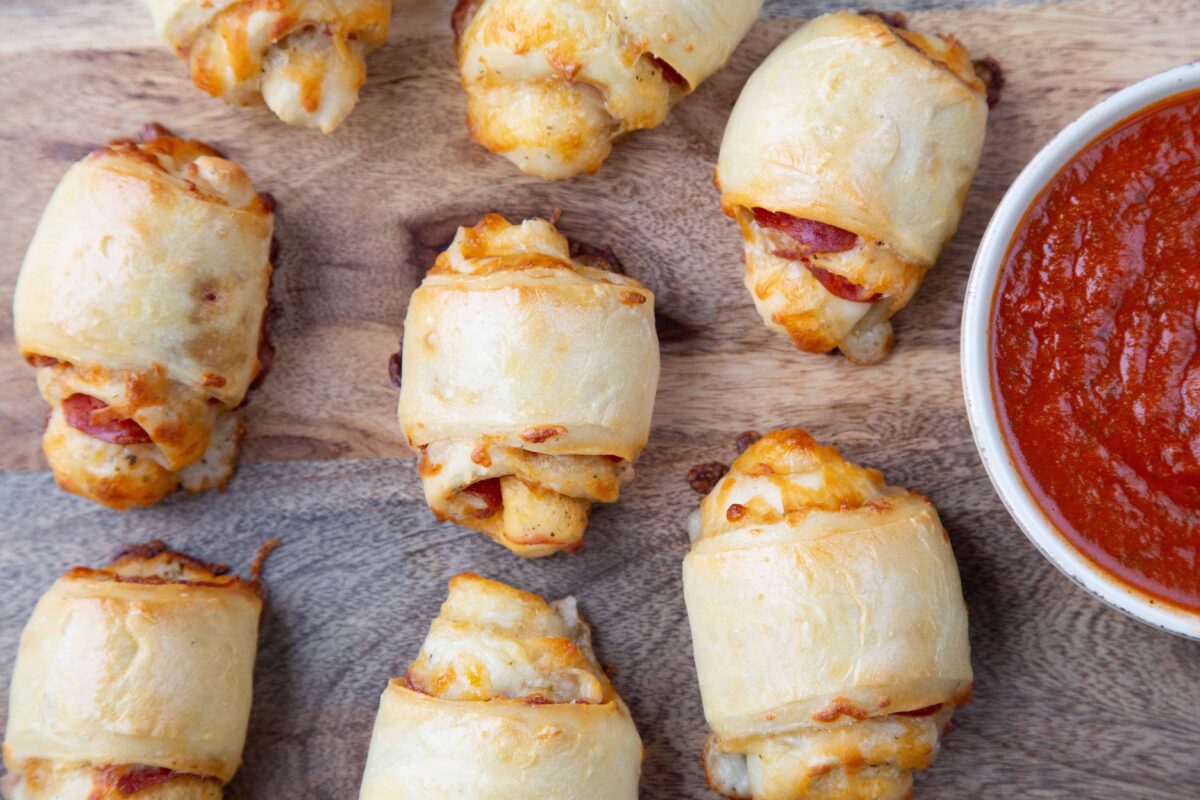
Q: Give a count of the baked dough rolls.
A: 8